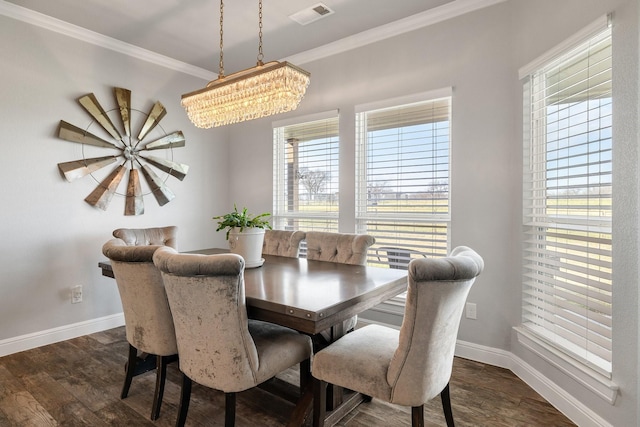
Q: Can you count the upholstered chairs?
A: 6